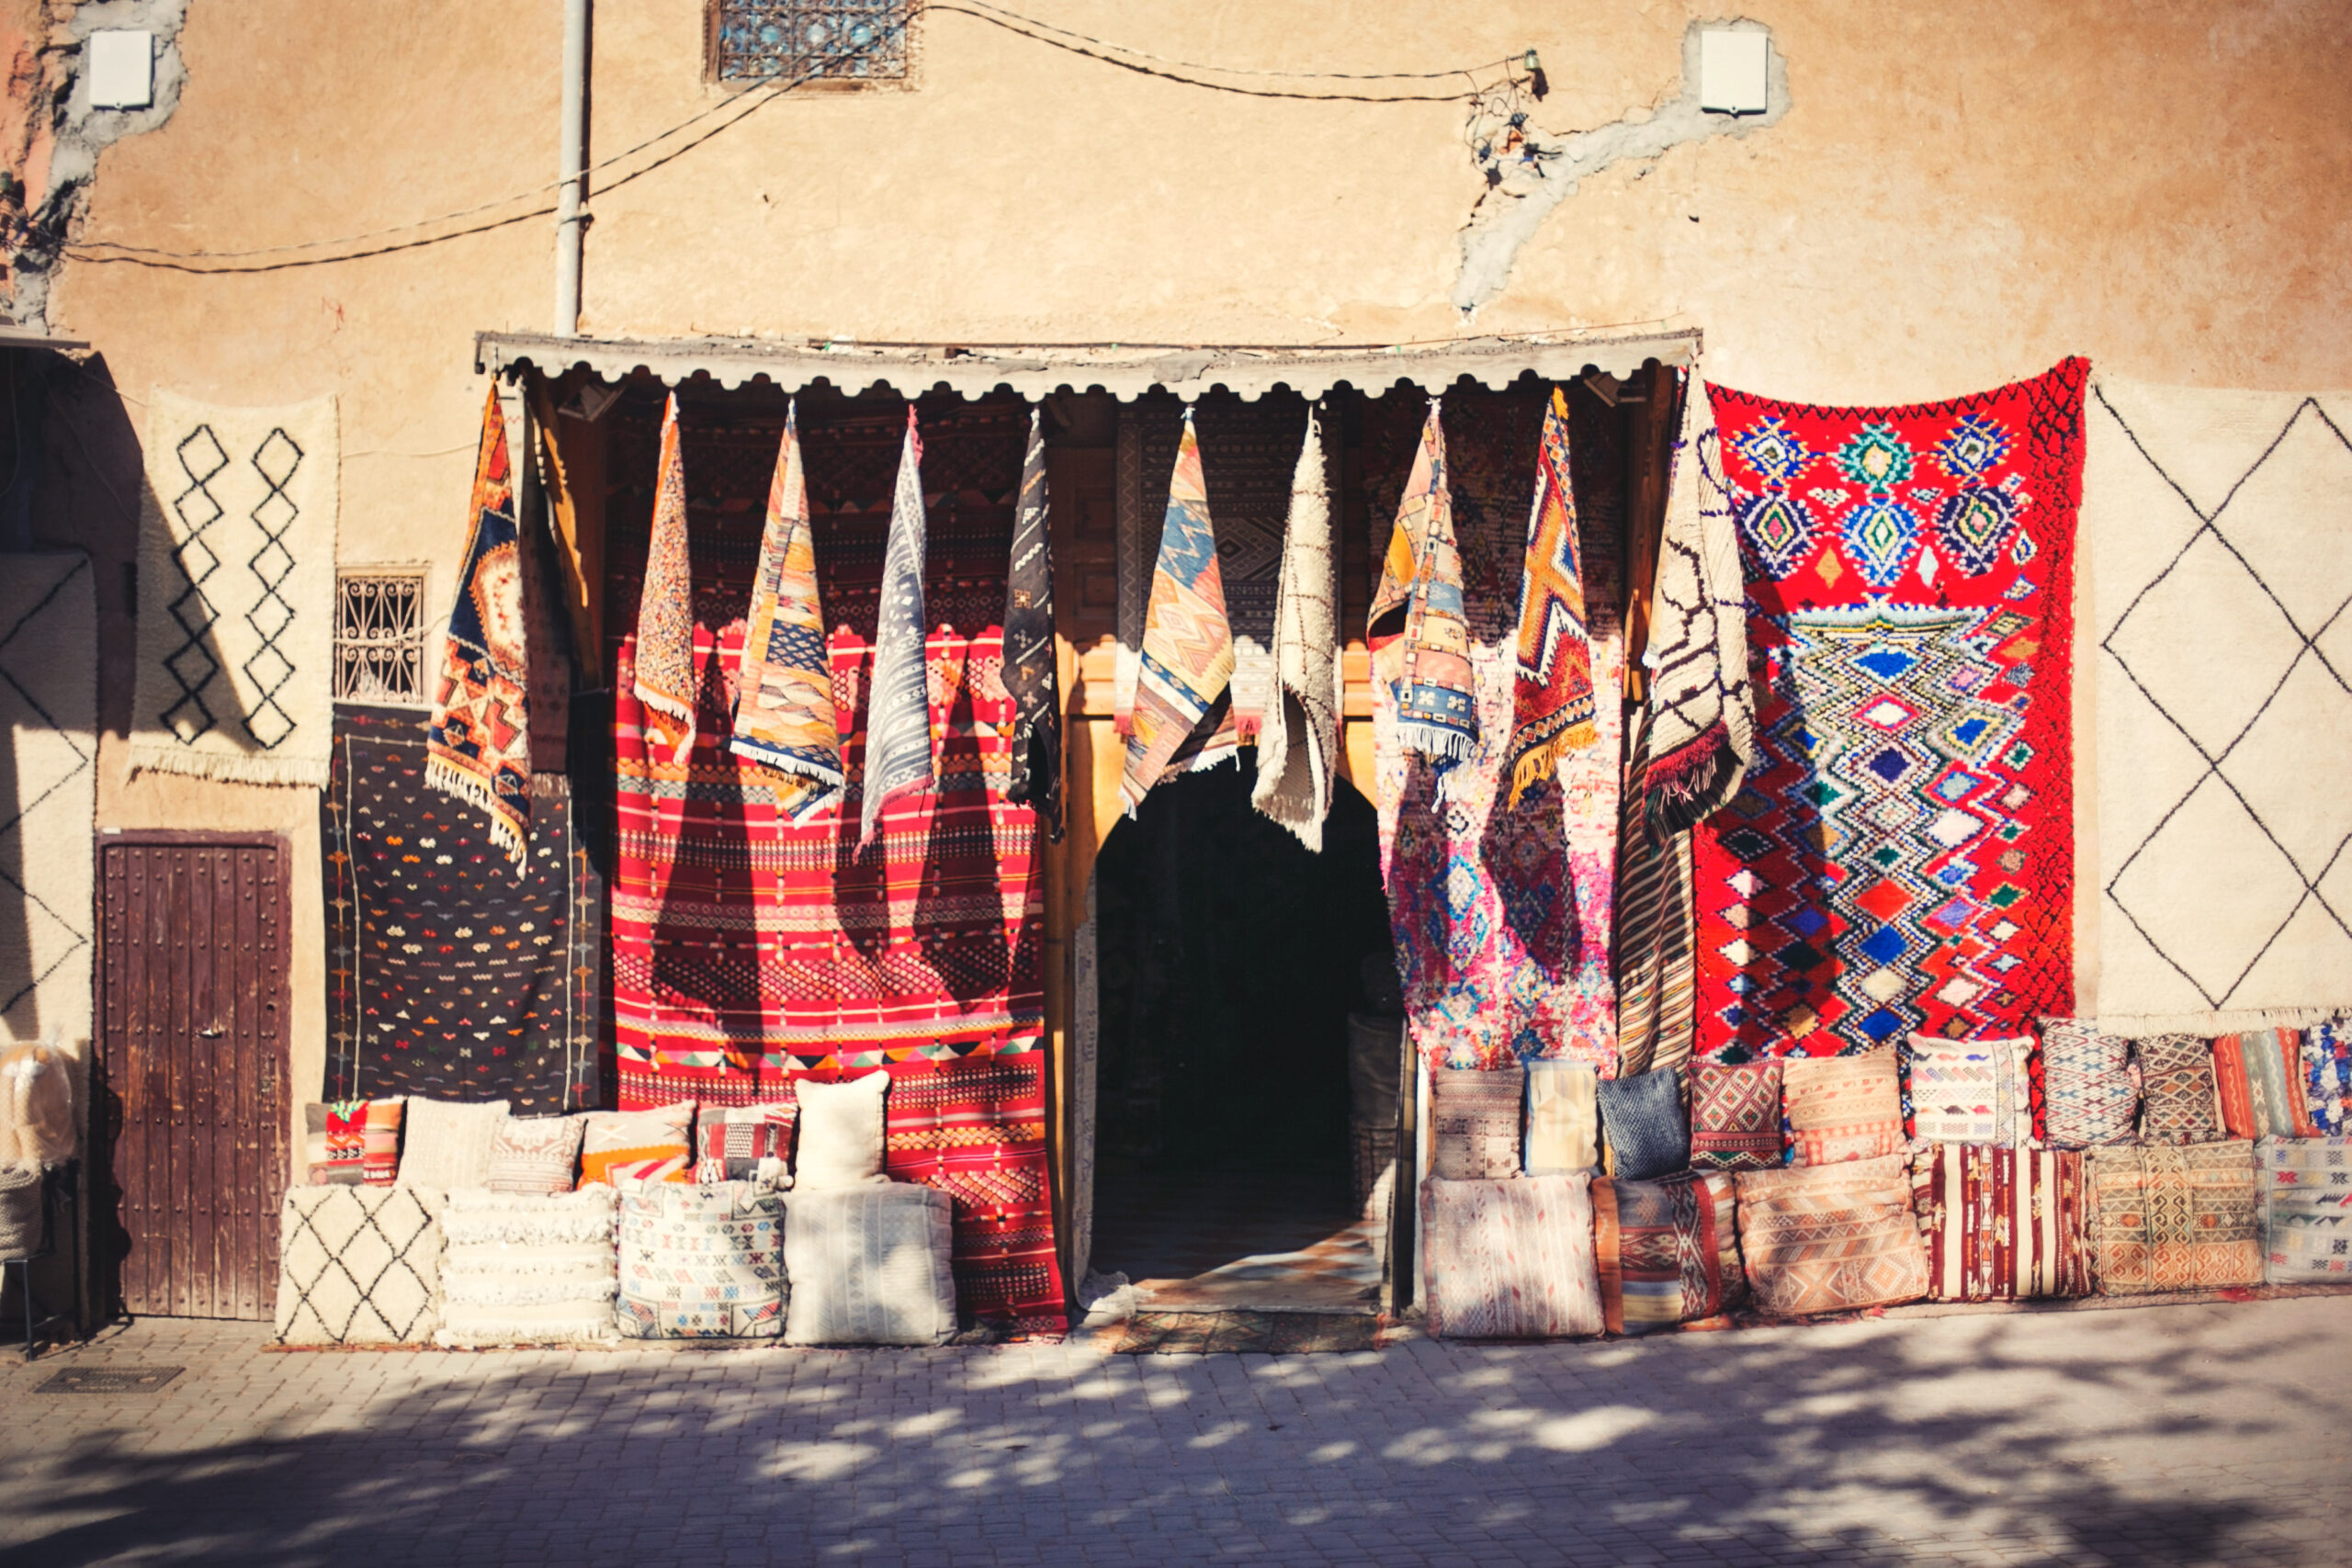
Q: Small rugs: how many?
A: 10